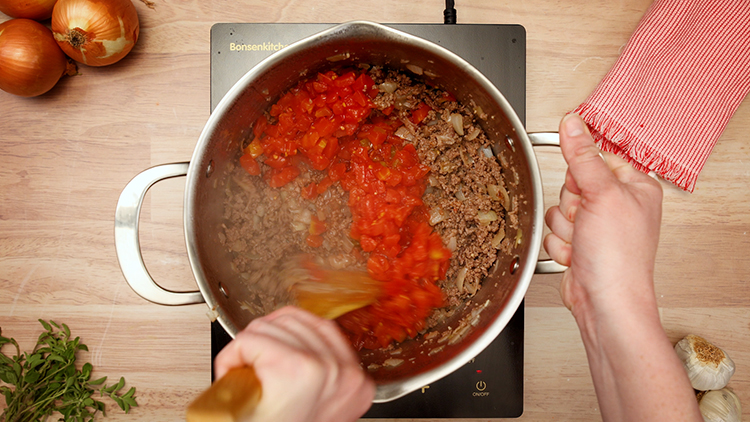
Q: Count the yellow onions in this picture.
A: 3